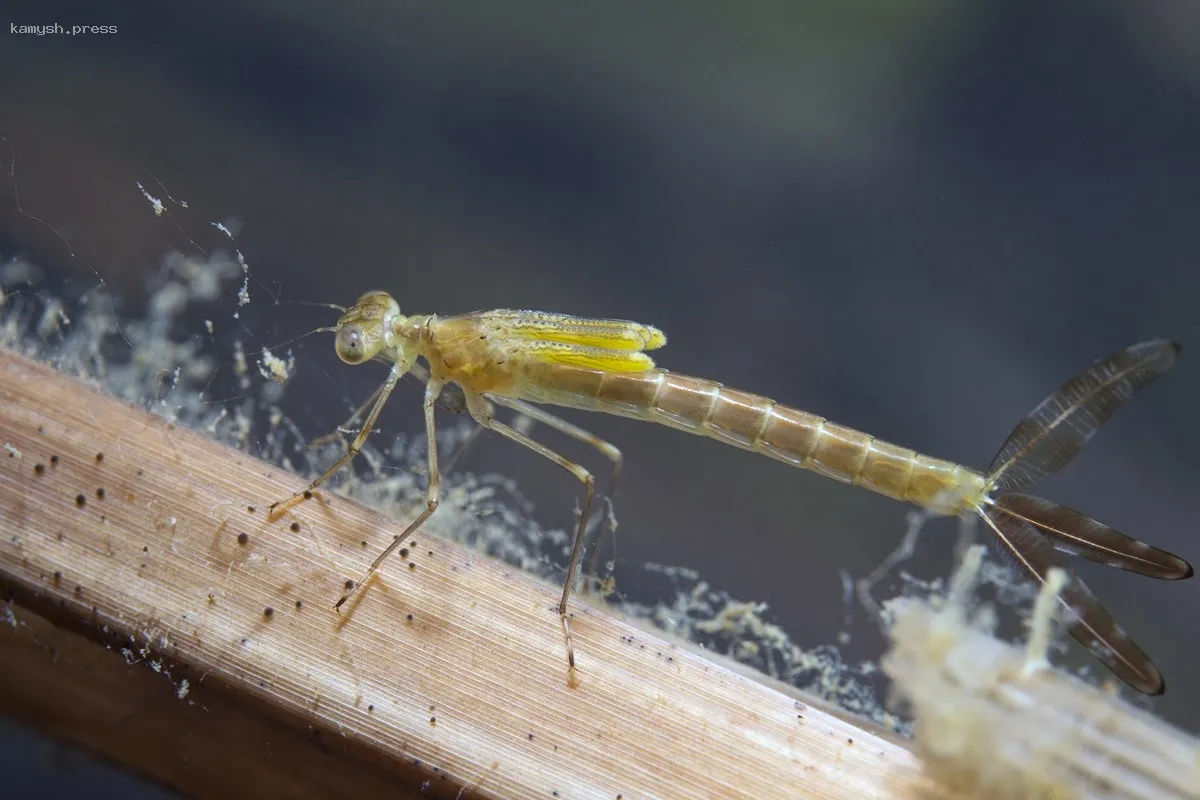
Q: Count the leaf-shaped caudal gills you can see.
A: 3